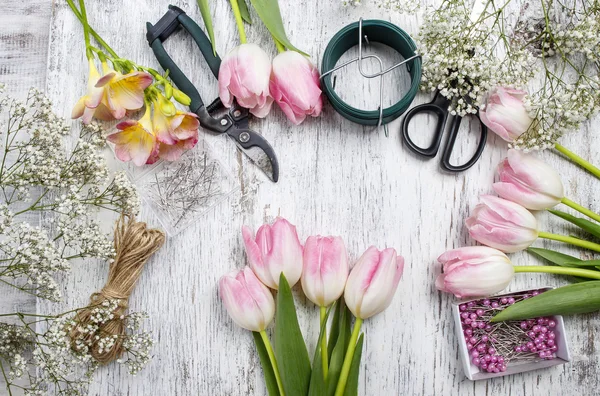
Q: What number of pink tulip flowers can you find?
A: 10